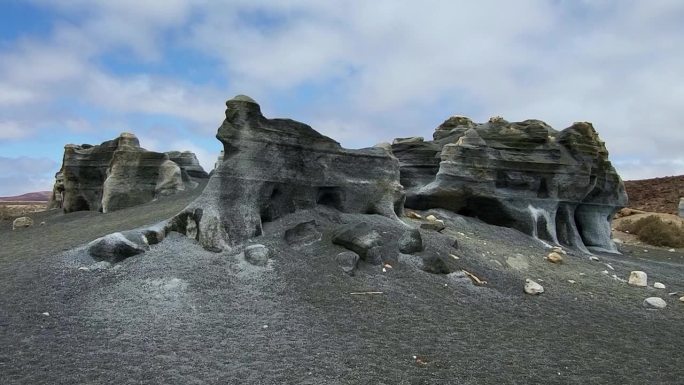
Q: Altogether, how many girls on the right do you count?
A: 0